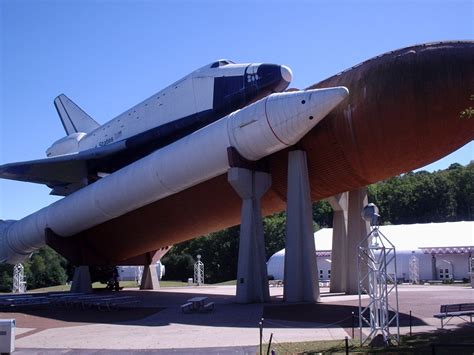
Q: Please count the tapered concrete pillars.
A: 6